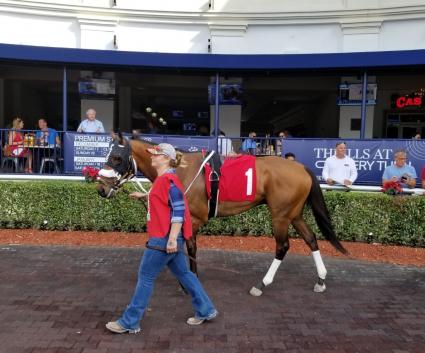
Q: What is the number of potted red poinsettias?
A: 2